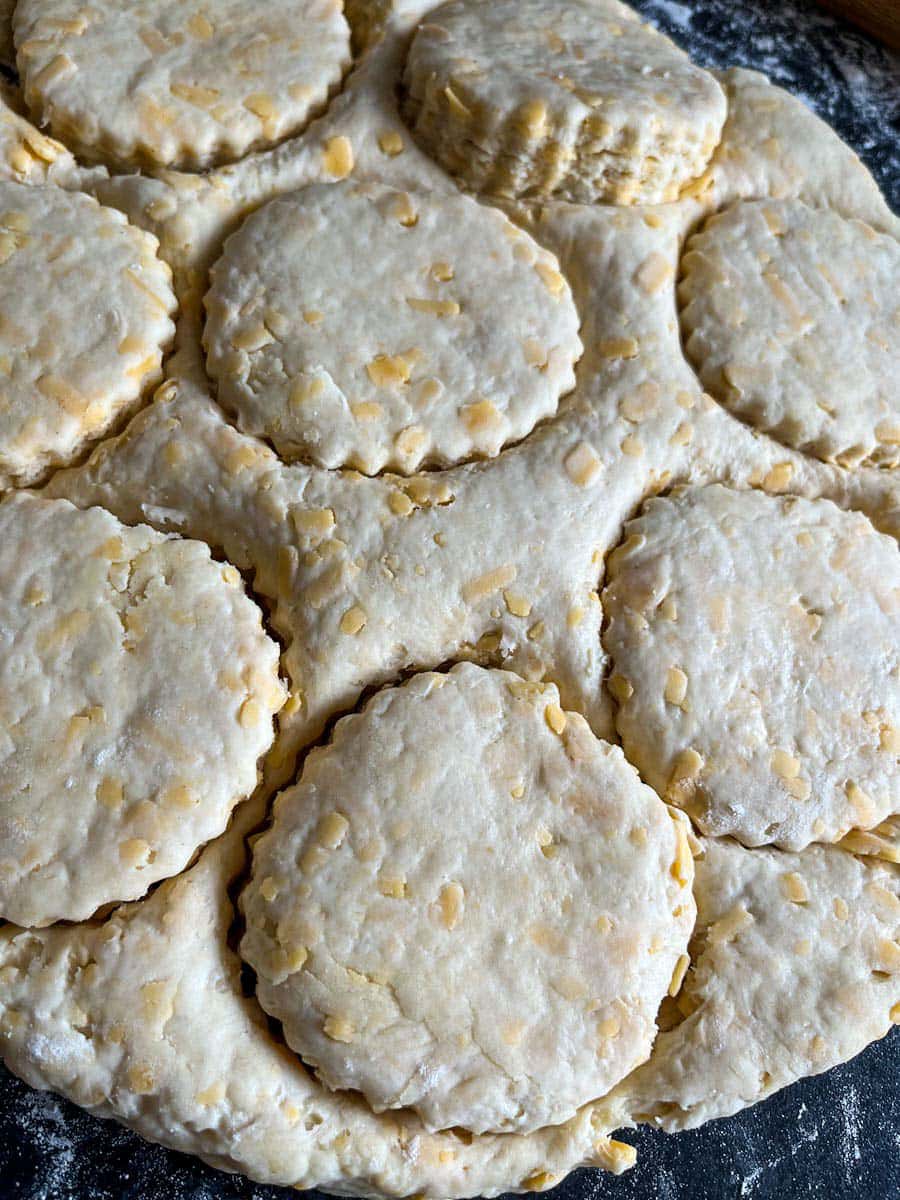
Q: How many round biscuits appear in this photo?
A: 8